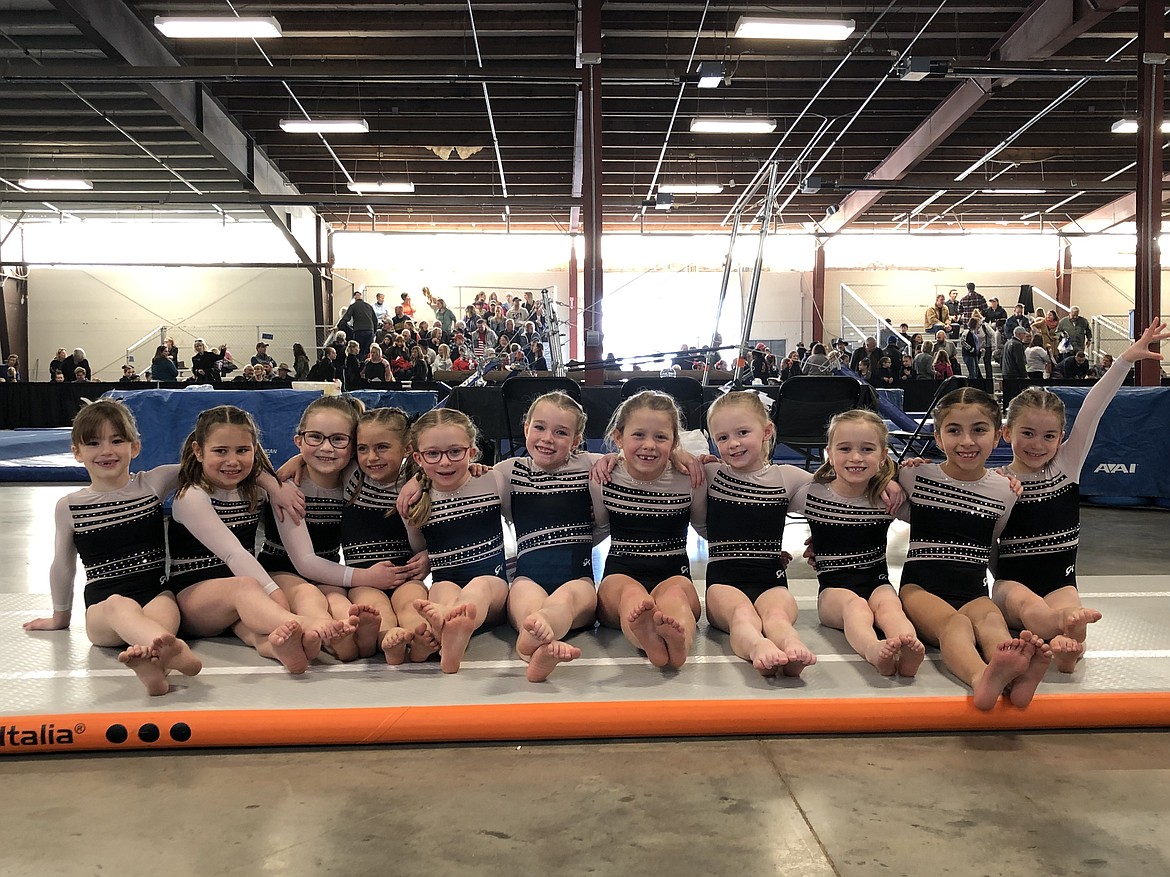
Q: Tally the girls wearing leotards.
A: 11